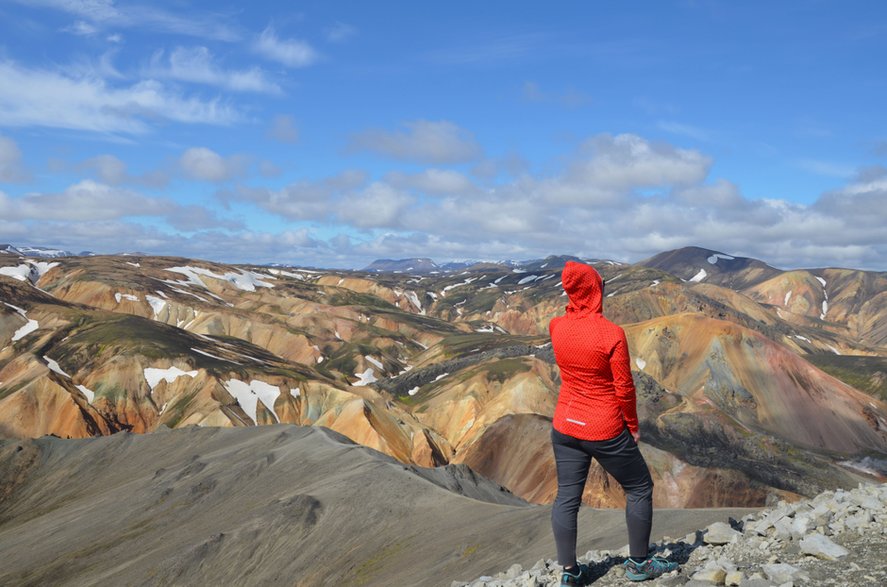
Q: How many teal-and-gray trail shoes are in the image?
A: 2